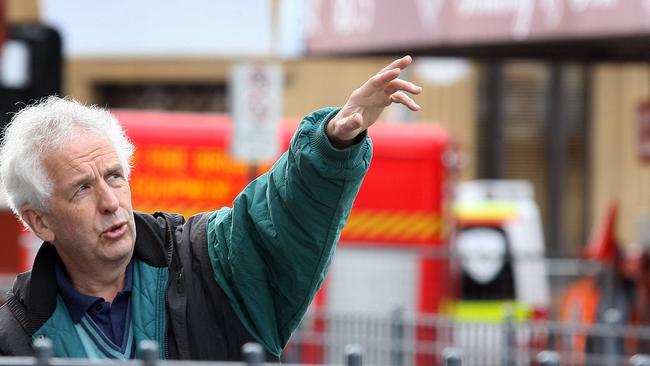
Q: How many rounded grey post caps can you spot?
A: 7